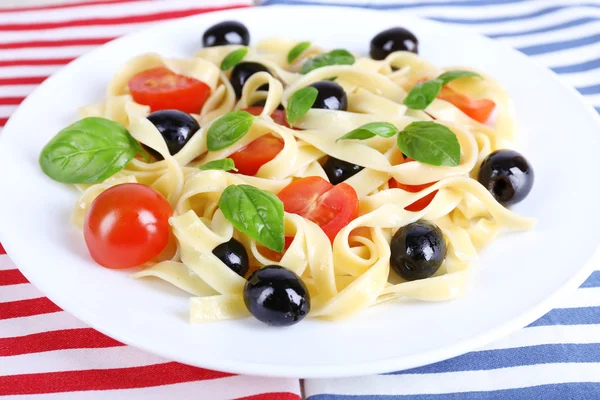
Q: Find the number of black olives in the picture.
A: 10